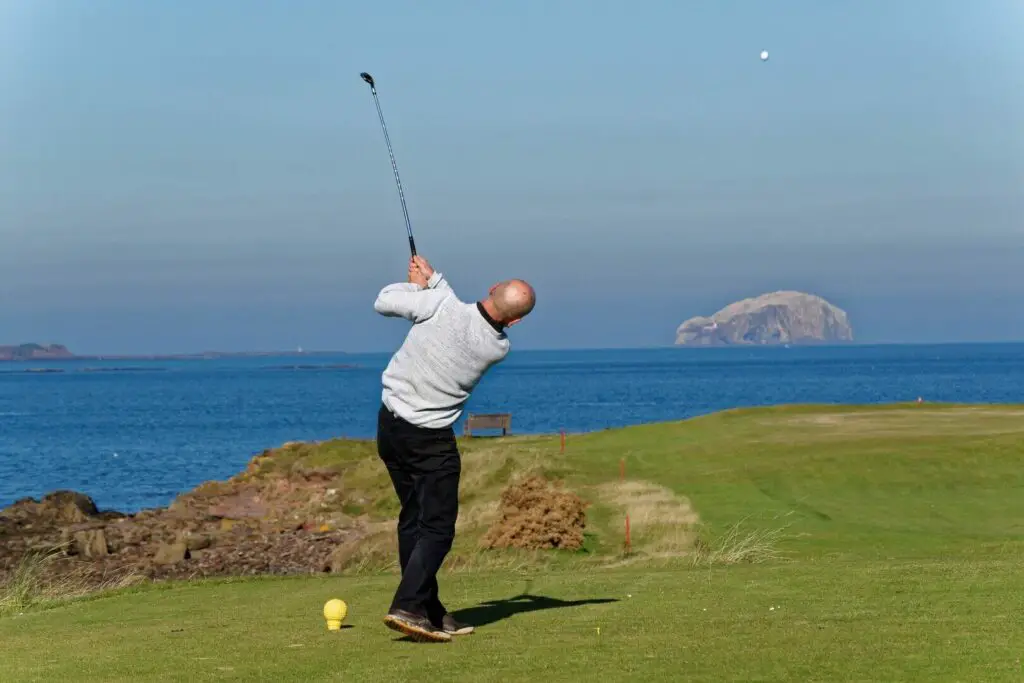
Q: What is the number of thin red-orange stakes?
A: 3